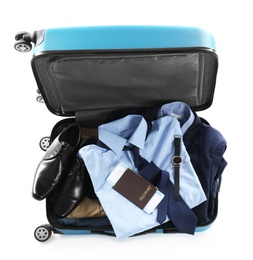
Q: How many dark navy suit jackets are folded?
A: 1